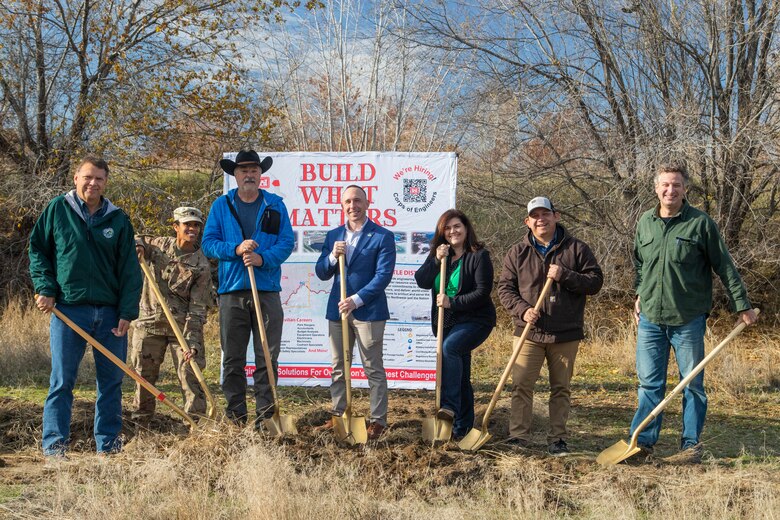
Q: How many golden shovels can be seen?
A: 7